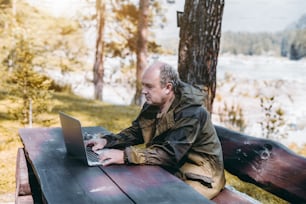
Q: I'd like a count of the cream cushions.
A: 0